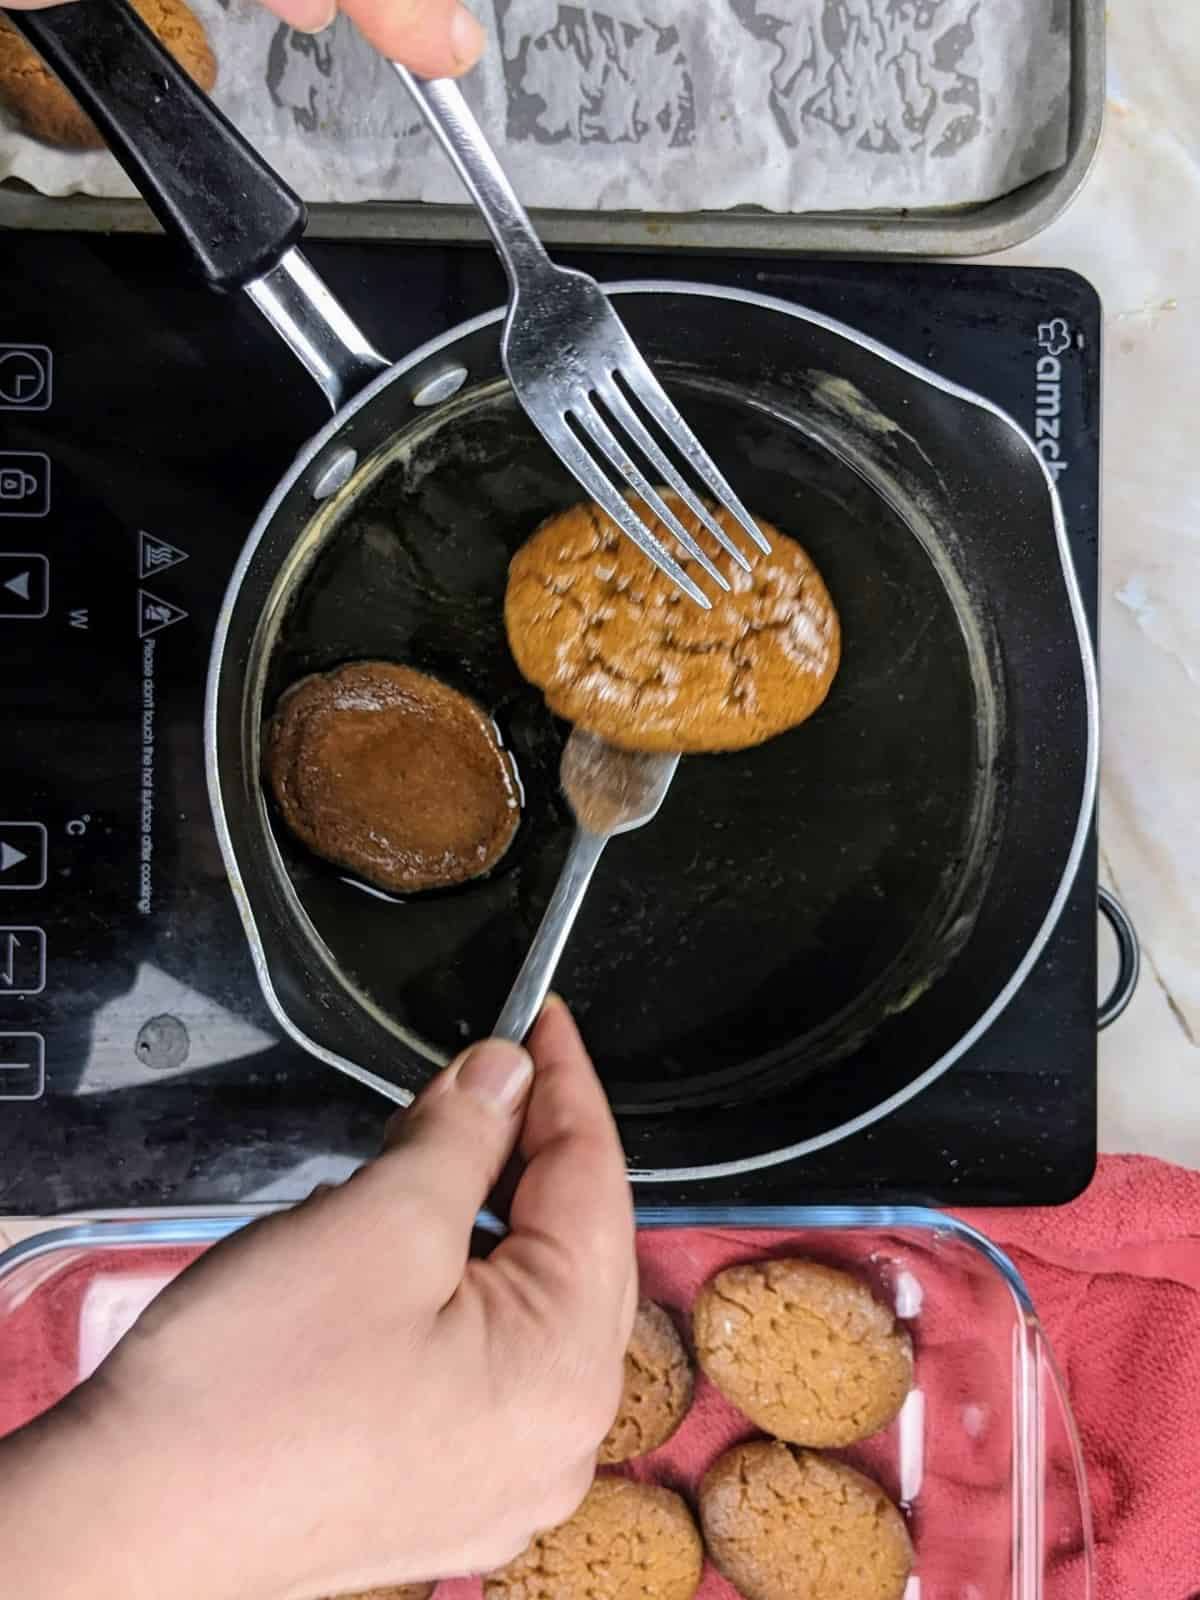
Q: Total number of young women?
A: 1